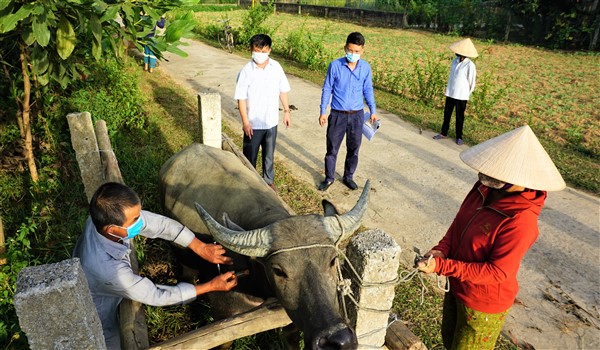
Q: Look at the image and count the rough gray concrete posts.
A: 4